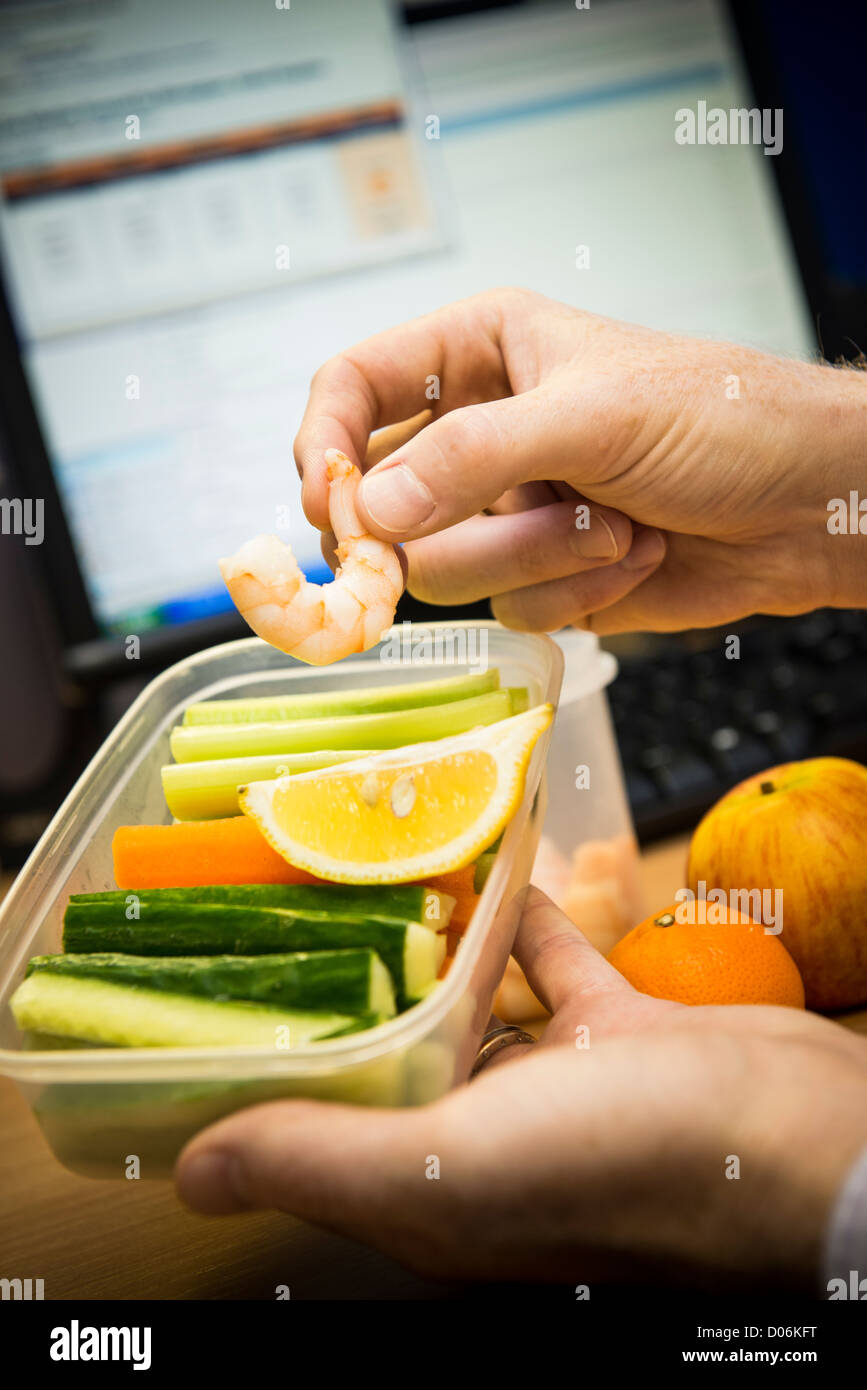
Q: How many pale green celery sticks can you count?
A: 3